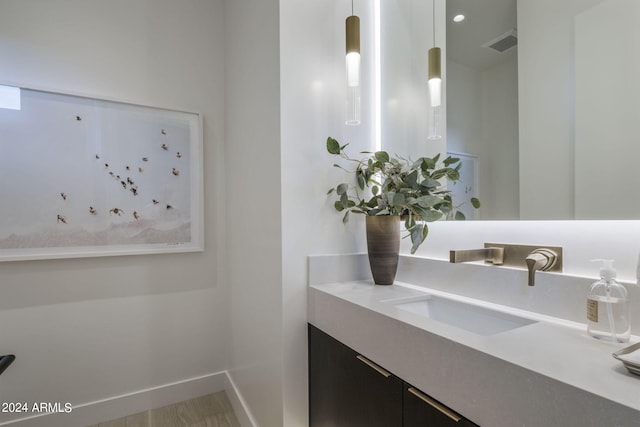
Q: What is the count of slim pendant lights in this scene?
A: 2